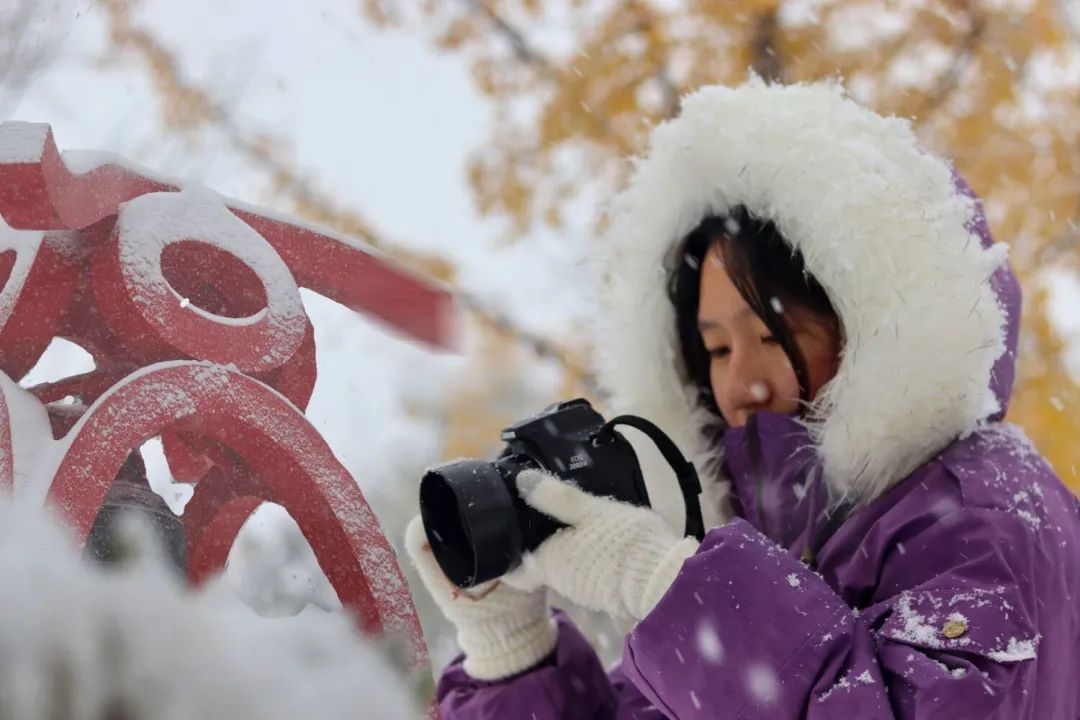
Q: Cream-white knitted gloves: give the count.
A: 2